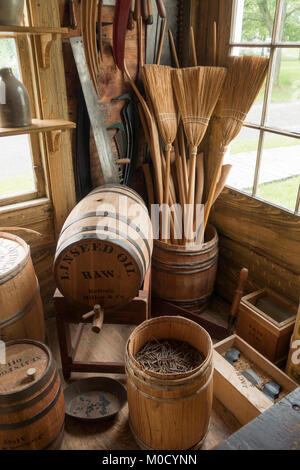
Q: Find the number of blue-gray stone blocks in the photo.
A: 3